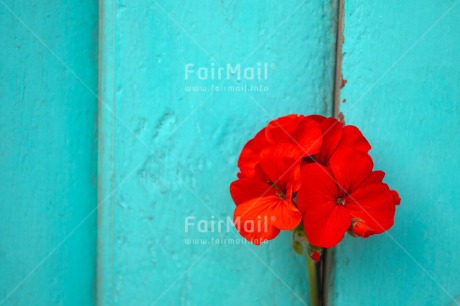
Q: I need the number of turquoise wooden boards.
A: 3